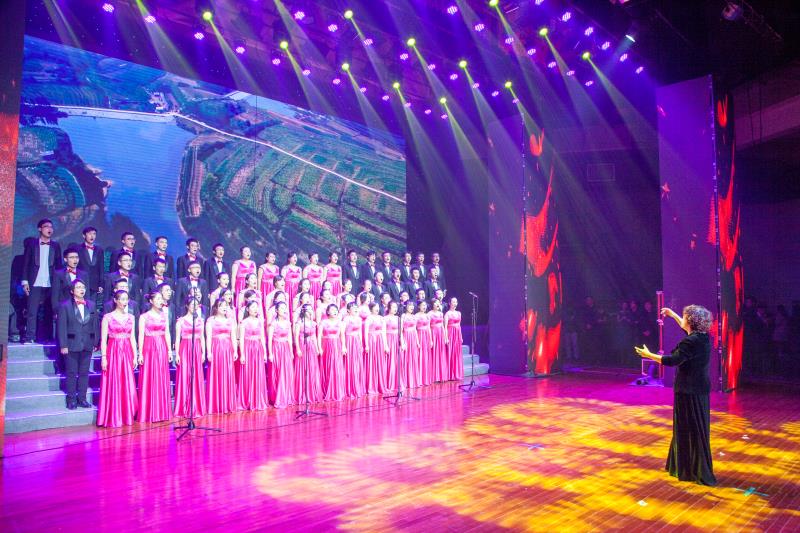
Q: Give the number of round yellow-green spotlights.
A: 12